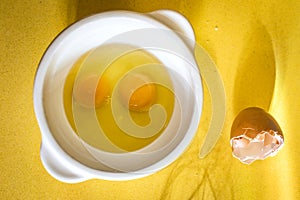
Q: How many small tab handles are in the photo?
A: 2